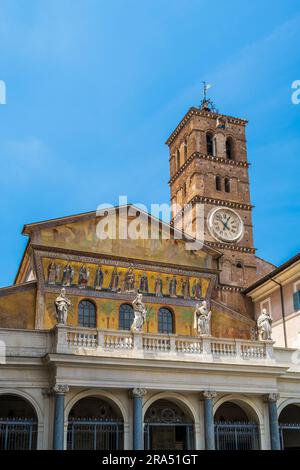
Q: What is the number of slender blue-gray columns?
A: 4